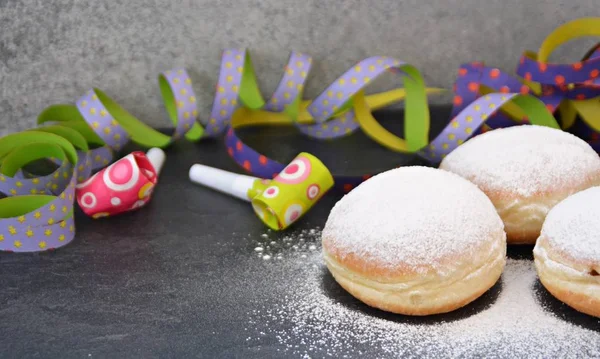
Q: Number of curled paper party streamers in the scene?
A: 2